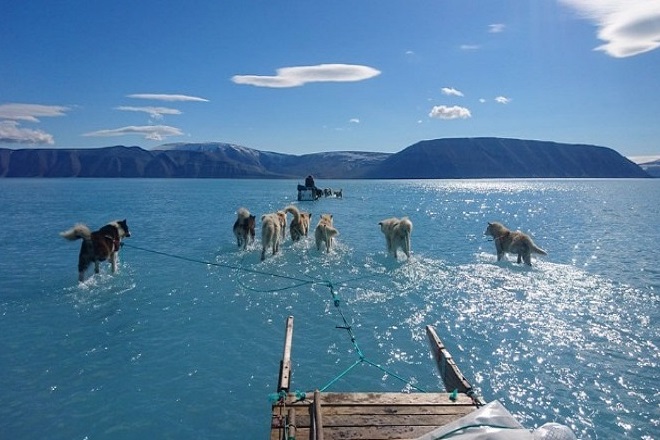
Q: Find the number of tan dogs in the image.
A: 6